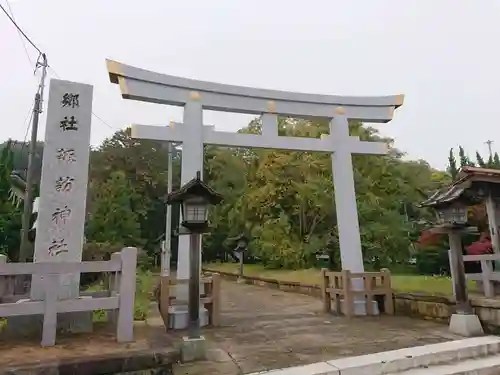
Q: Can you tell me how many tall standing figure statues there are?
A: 0